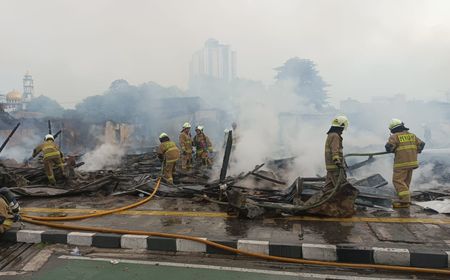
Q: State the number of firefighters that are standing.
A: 6